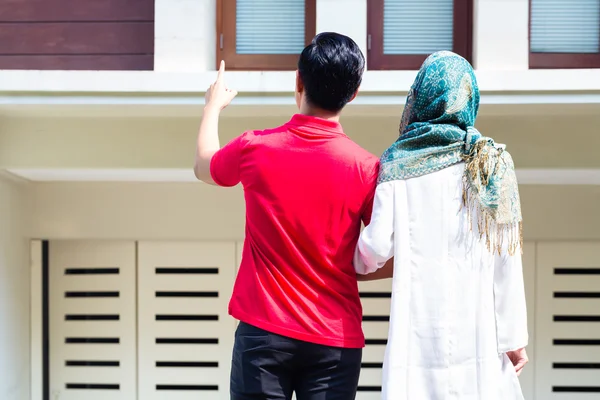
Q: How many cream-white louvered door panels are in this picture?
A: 4